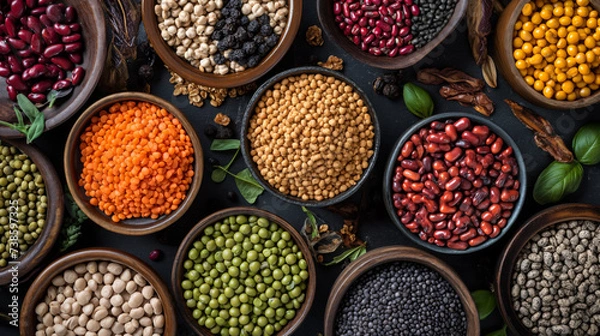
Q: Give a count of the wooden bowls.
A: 10